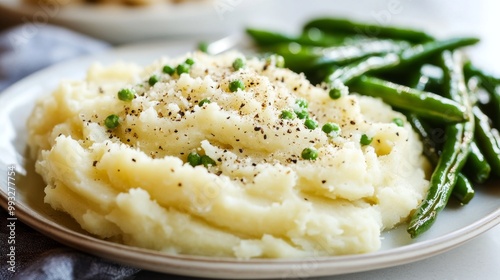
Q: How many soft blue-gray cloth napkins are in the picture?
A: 1